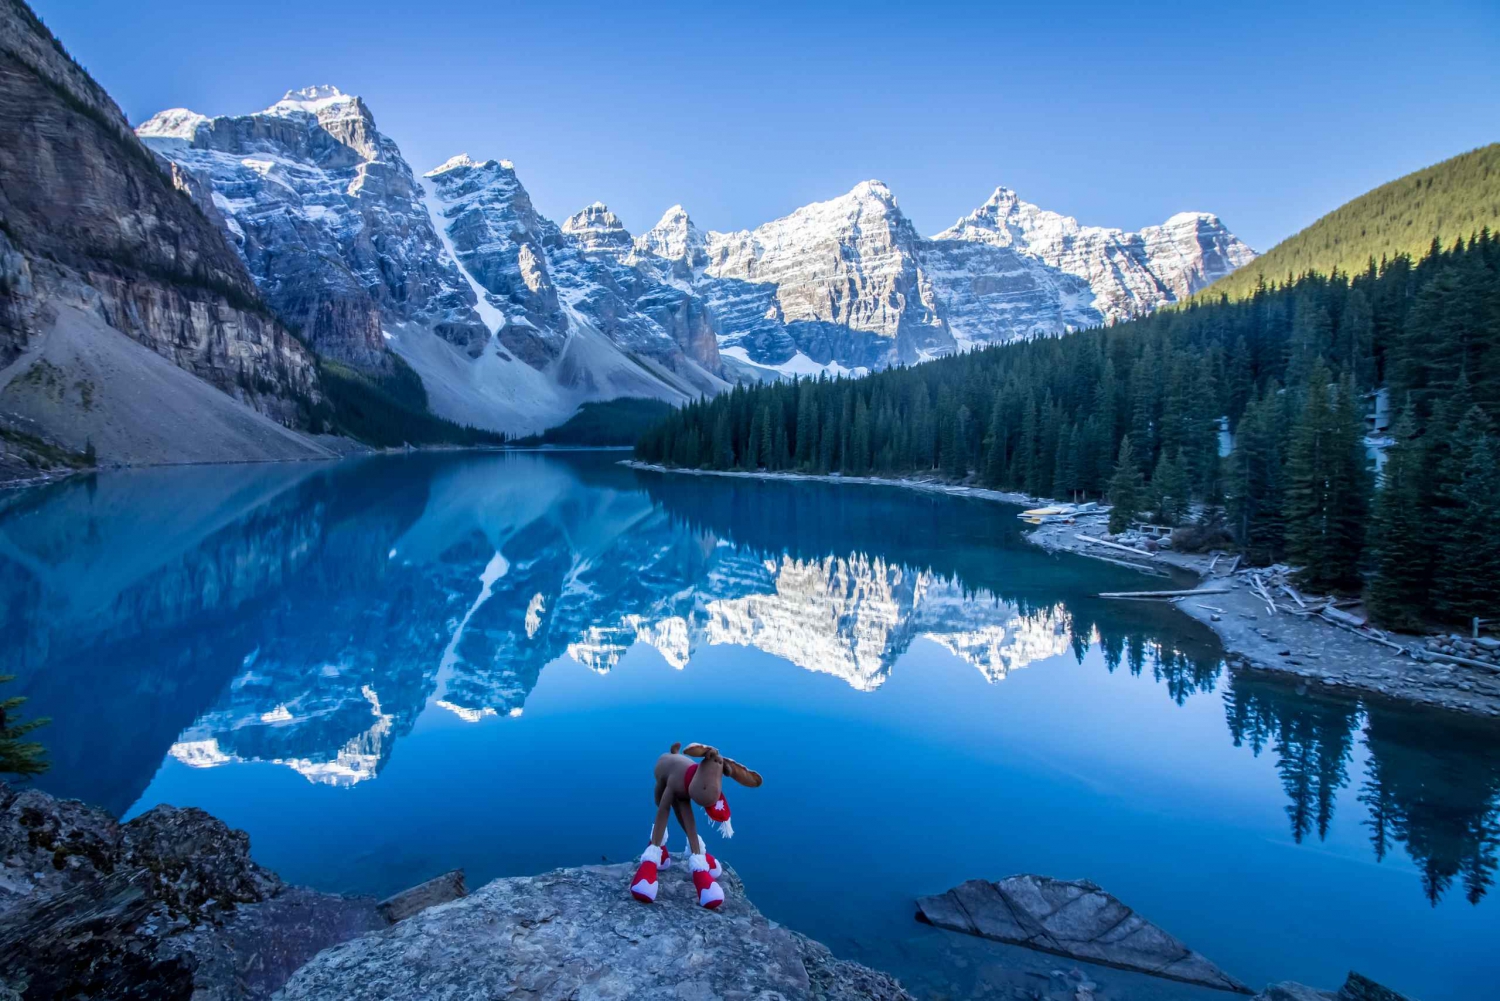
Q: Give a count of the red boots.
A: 4